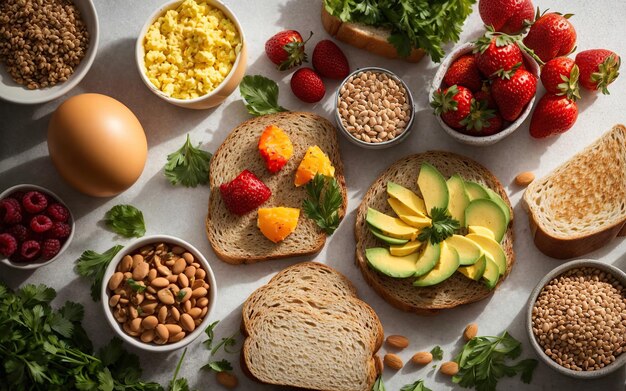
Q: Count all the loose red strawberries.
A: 8